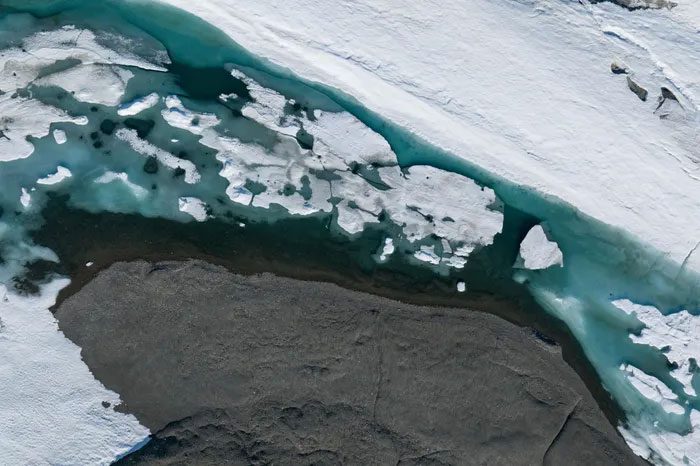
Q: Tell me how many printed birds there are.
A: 0